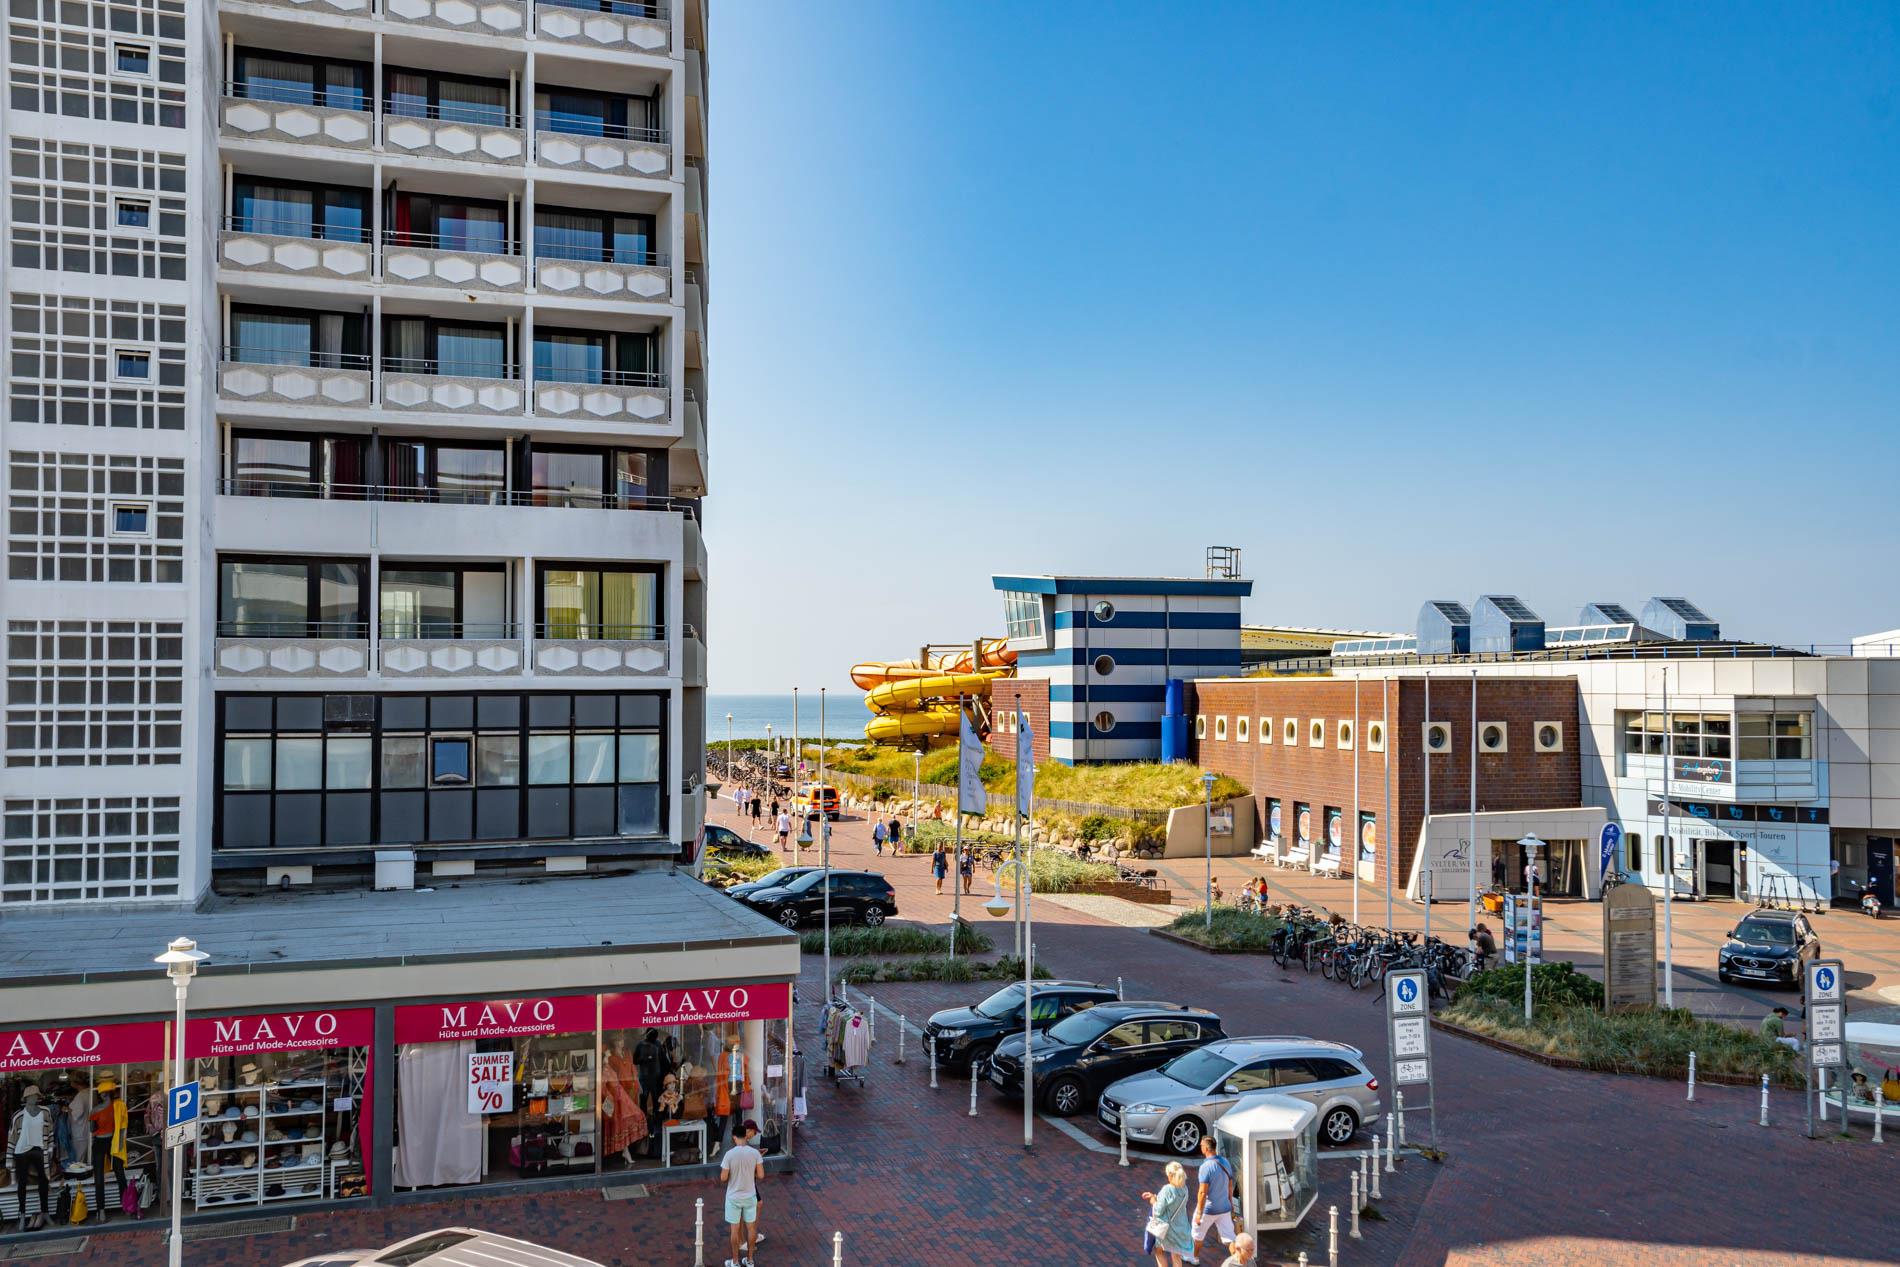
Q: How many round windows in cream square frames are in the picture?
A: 14